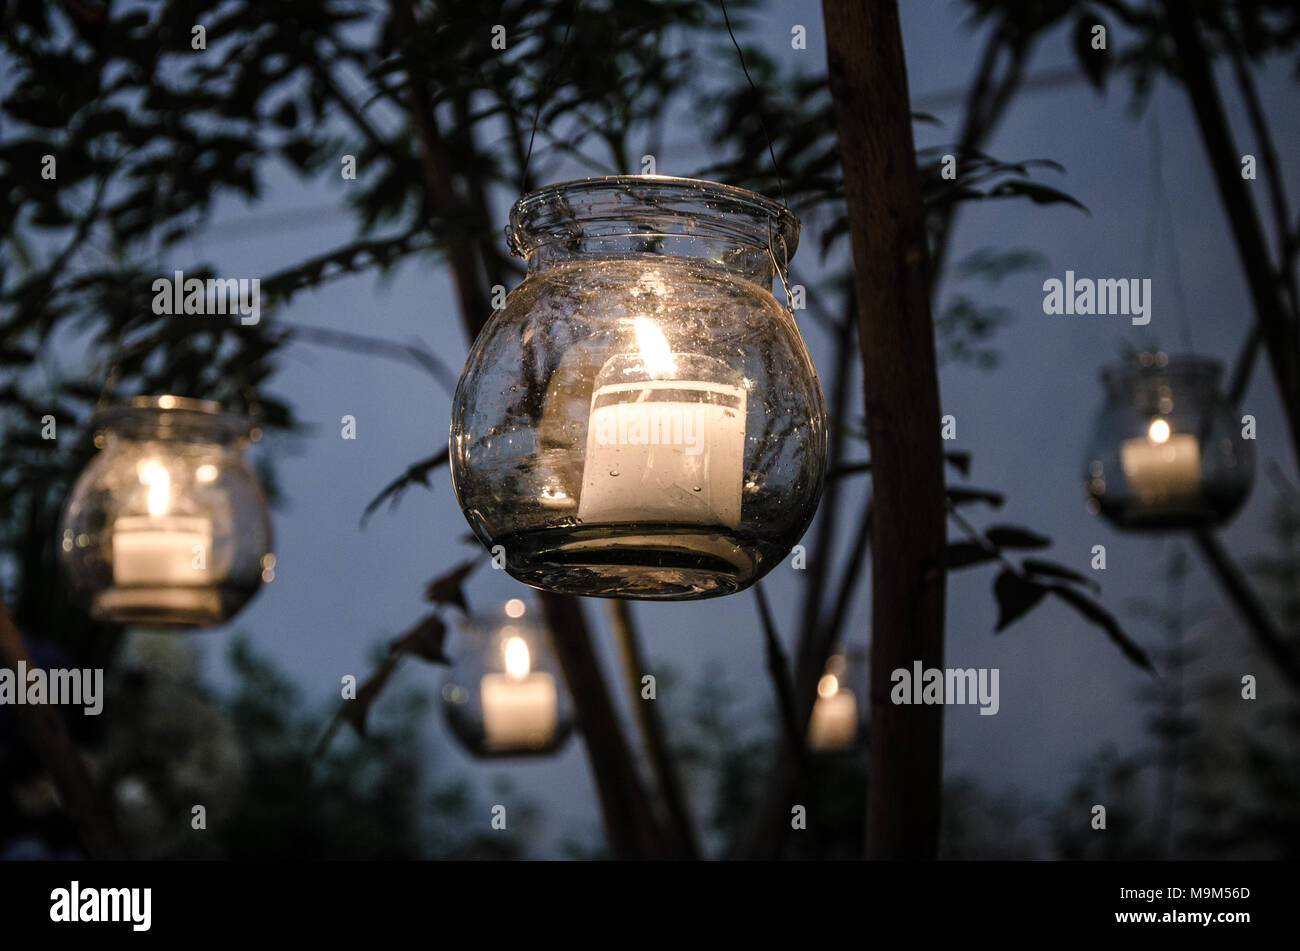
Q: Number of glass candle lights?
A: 5